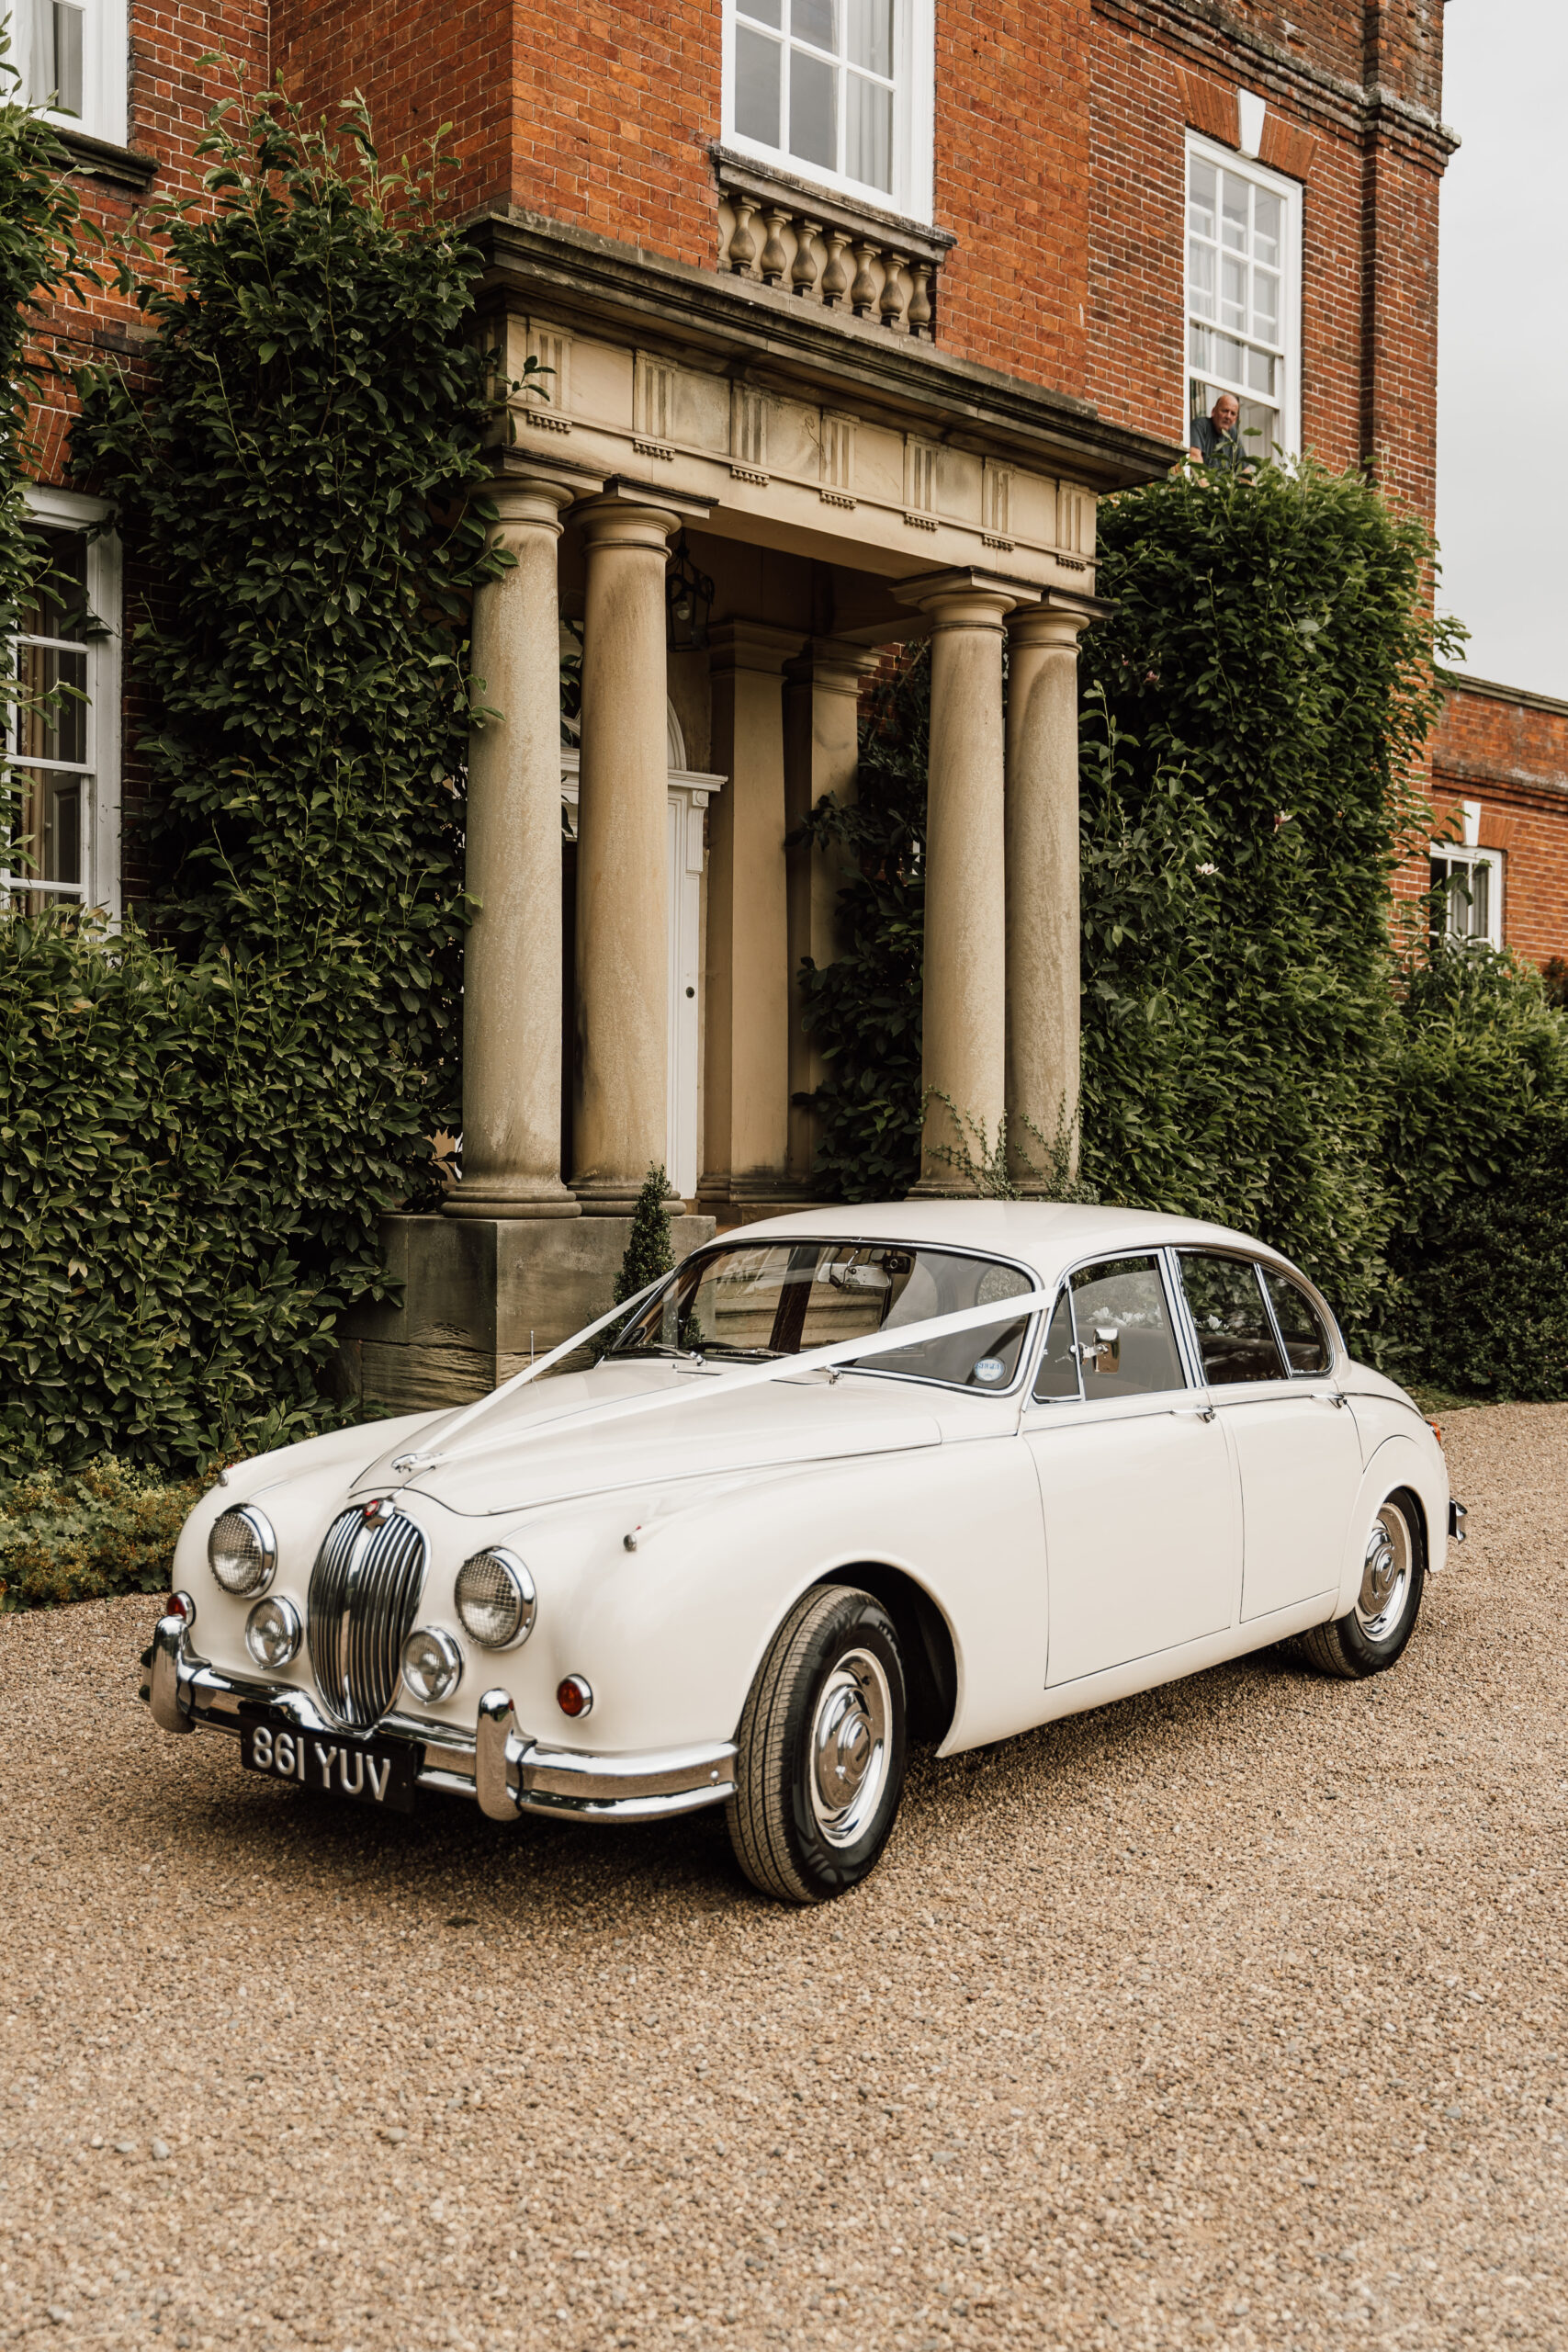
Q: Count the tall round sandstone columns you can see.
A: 4